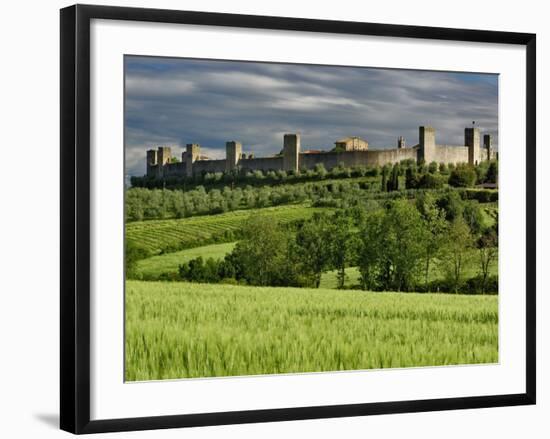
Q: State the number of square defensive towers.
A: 8